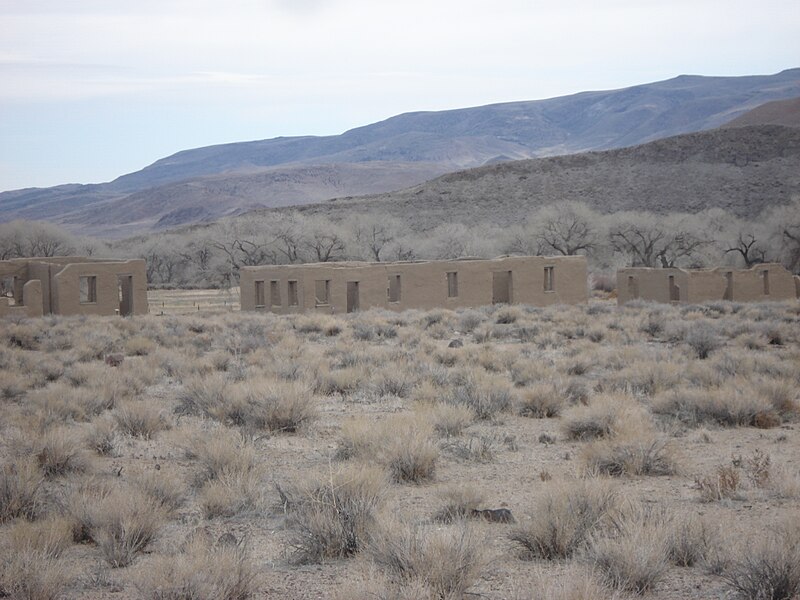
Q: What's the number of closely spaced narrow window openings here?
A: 3